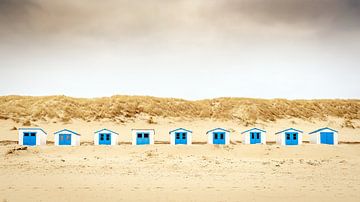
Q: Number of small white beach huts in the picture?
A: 9